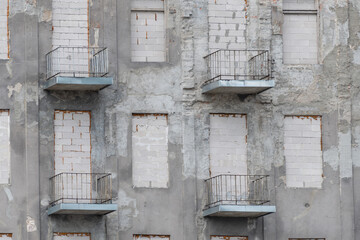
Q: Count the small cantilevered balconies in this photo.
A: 4